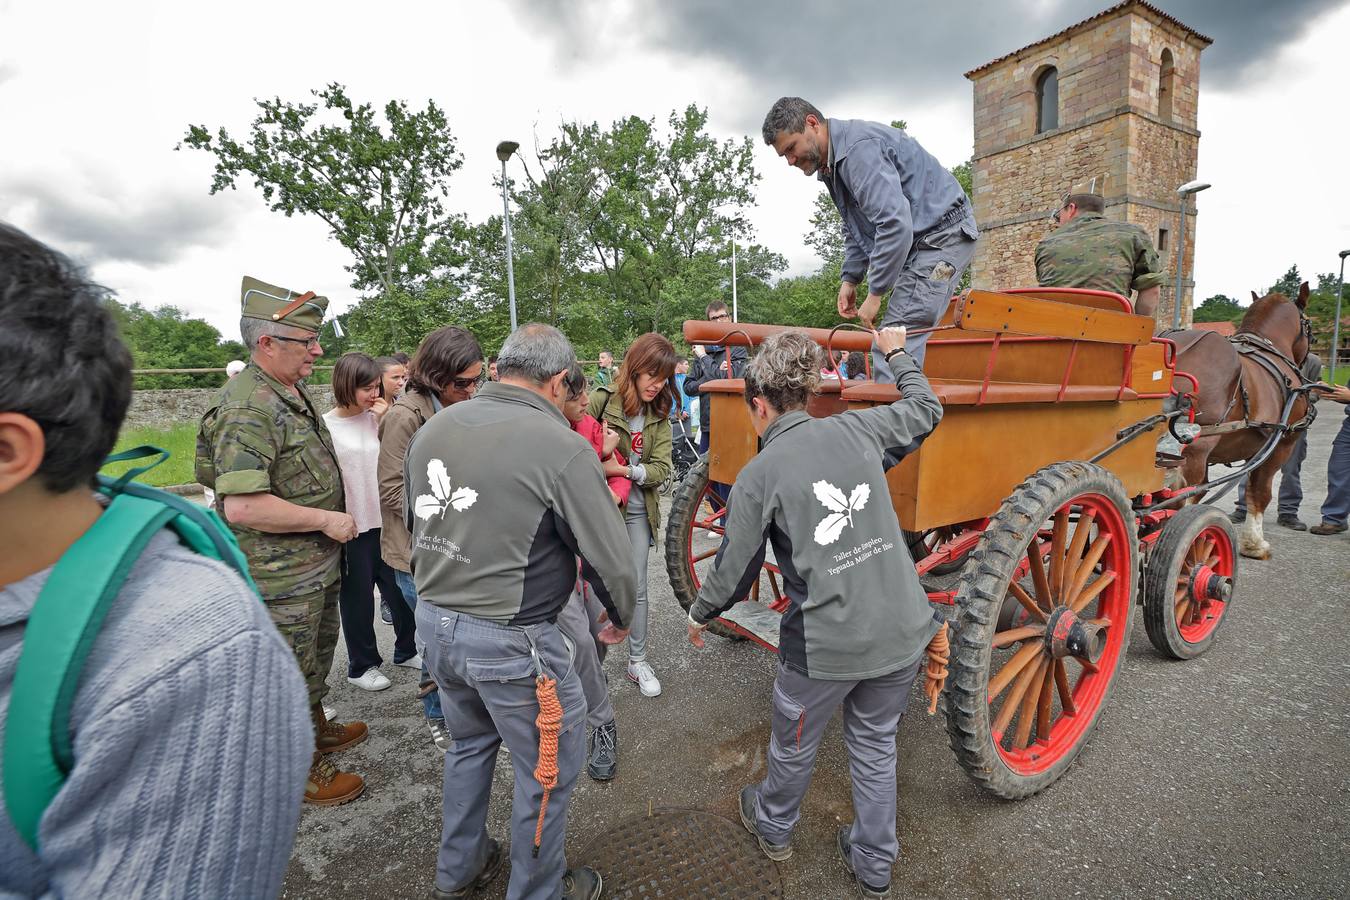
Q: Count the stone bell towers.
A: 1